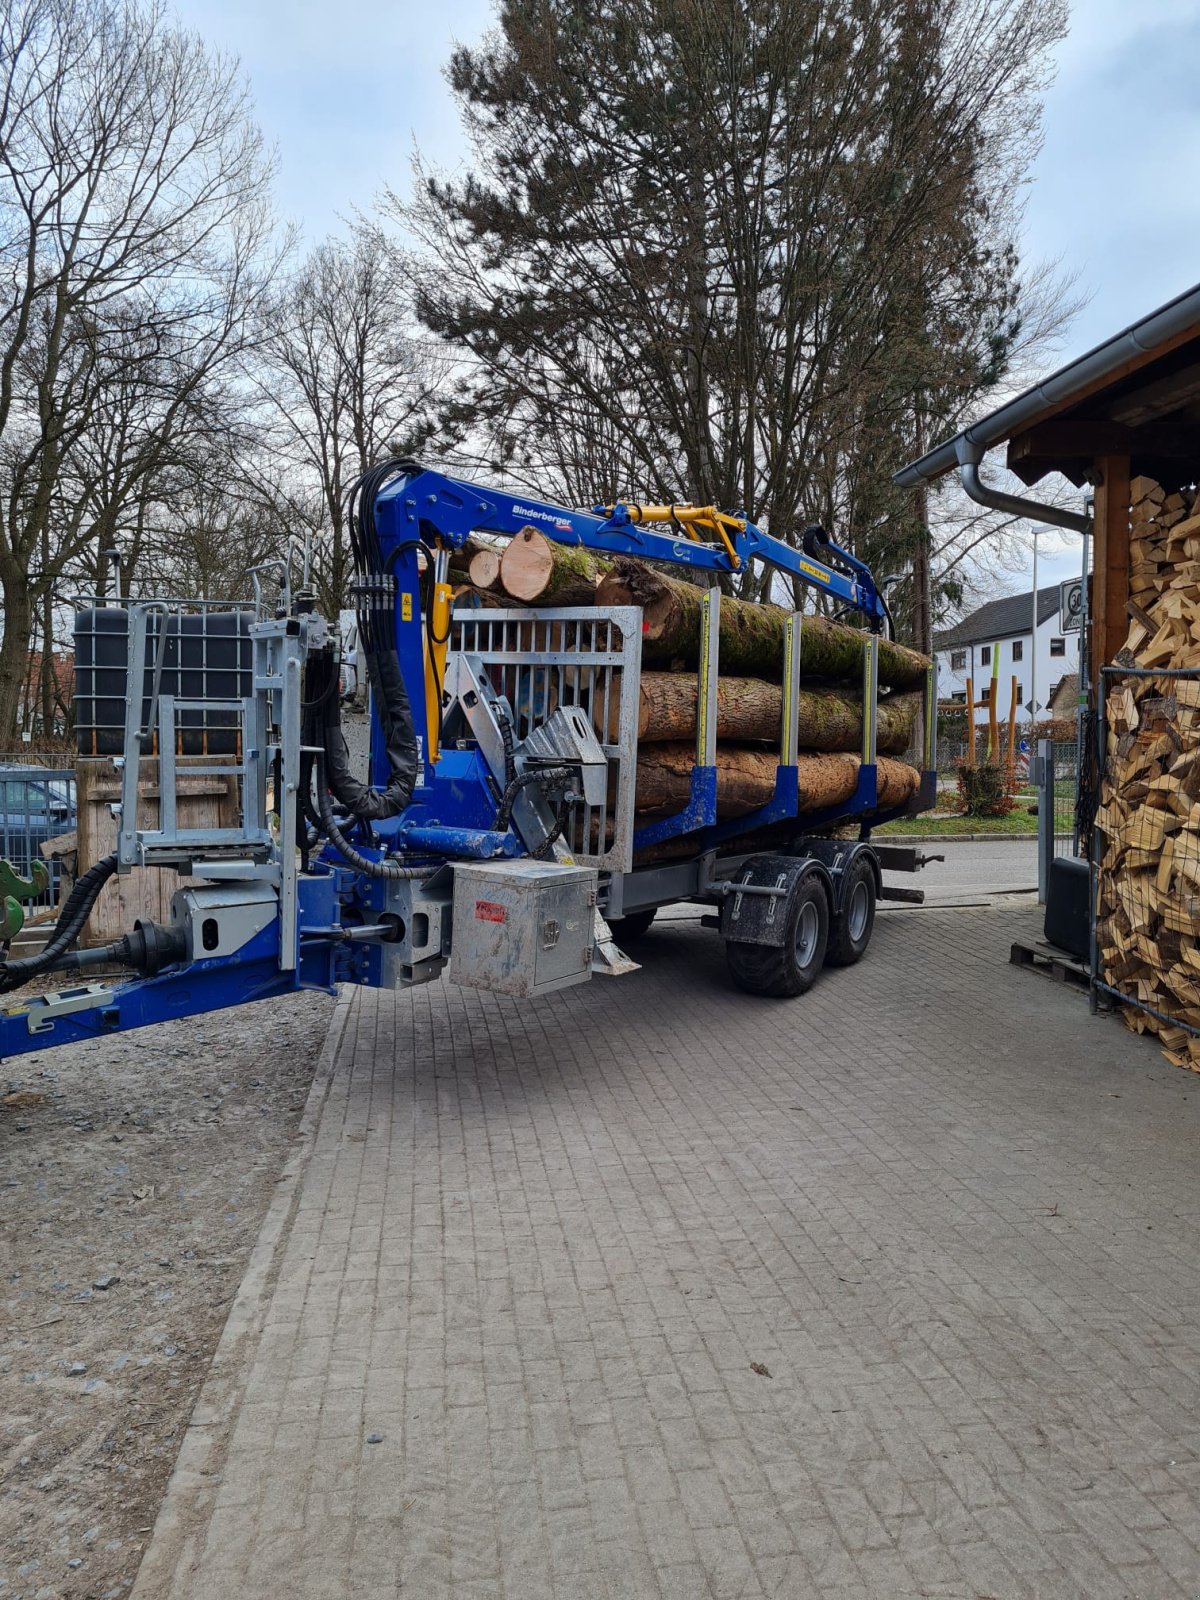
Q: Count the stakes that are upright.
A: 4